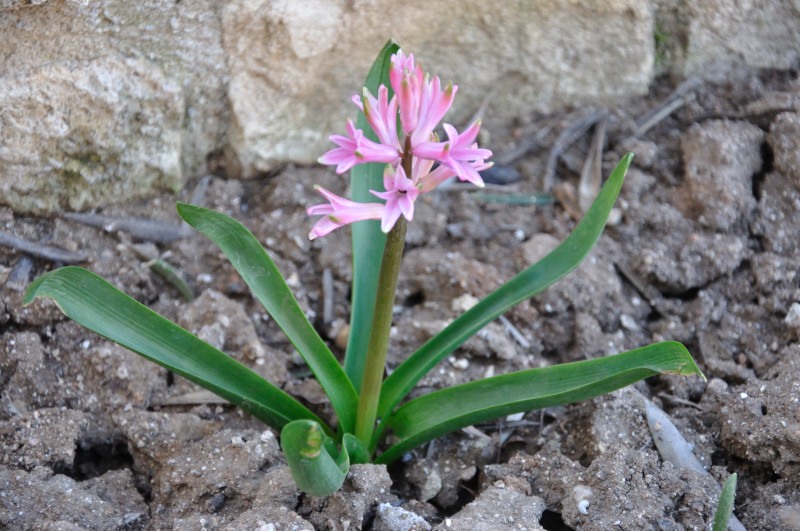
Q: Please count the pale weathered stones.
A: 3